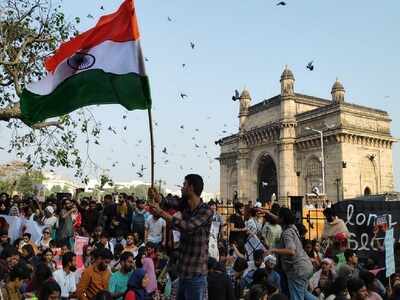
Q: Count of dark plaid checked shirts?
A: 1